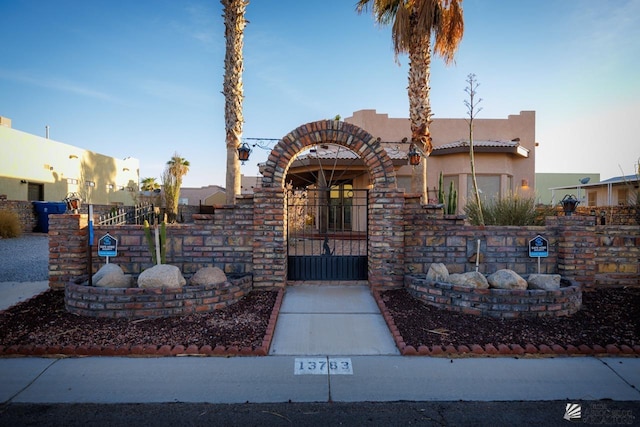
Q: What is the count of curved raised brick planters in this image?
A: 2